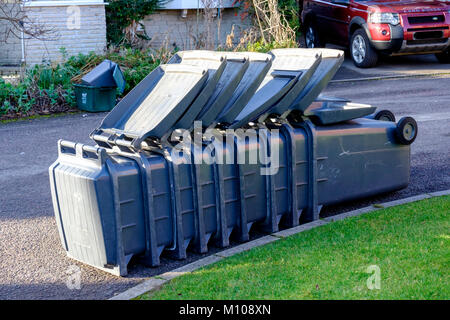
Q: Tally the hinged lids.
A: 9